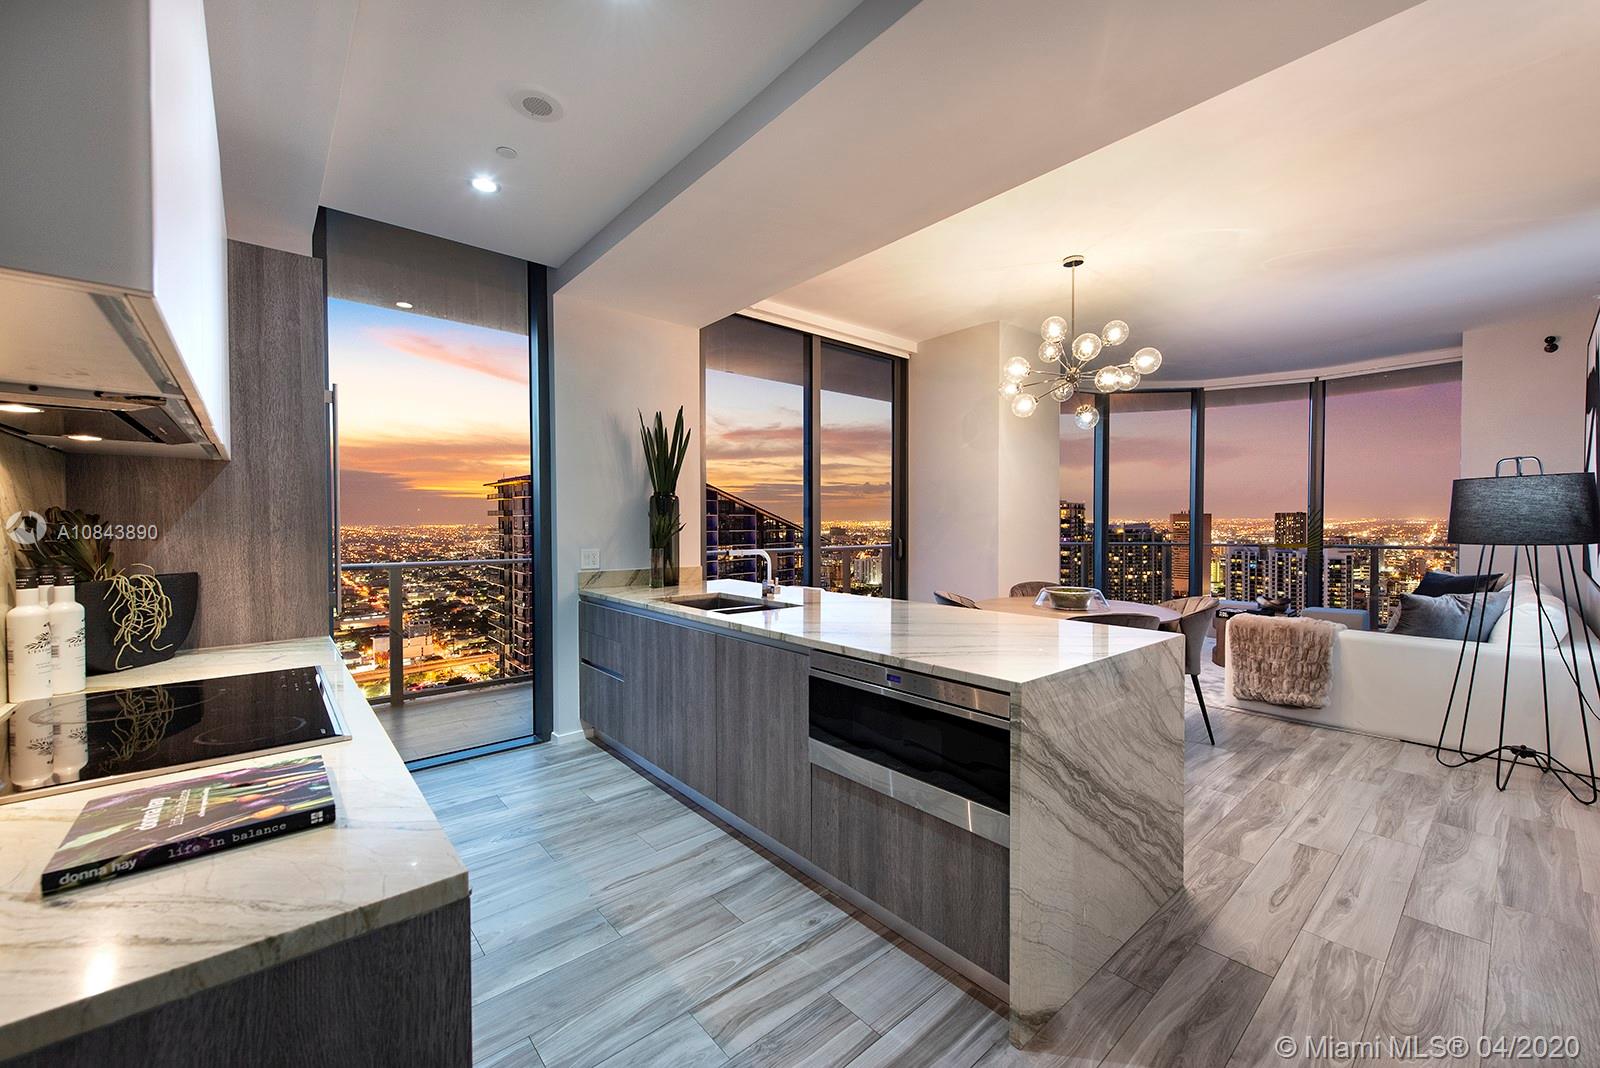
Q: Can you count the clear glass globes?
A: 12